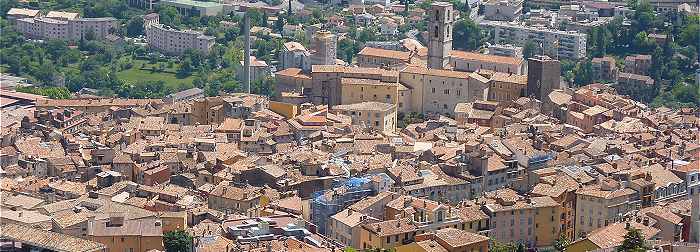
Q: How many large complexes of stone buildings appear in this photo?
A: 1